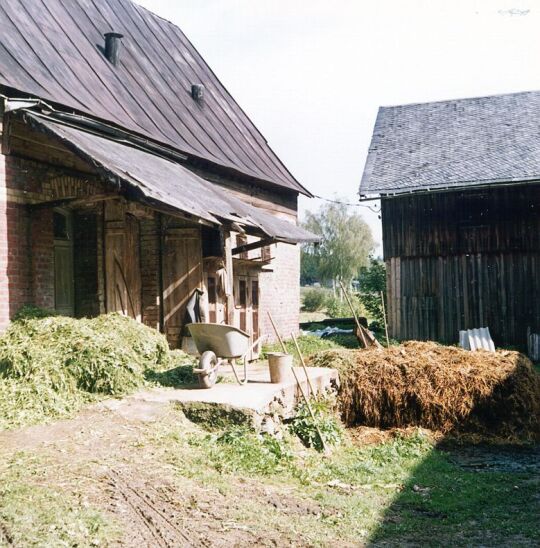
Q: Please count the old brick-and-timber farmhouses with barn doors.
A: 1